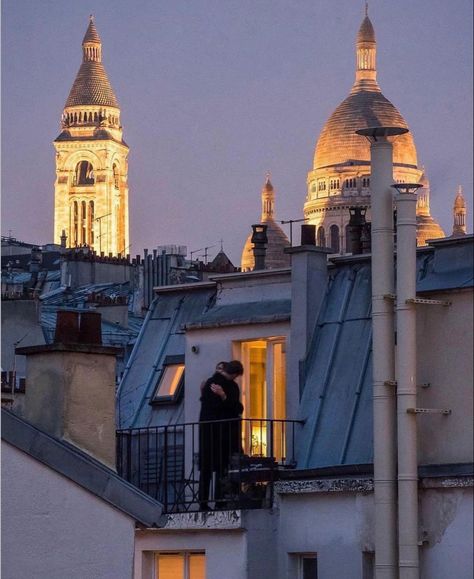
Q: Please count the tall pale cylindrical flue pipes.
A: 2